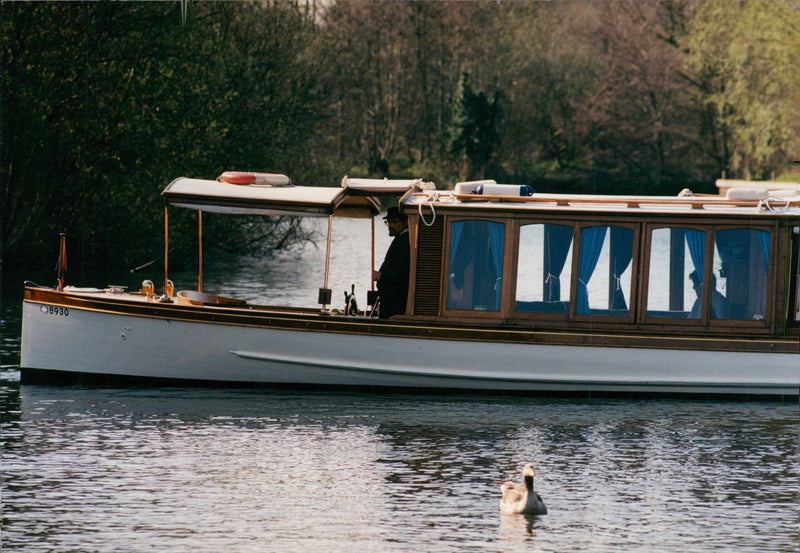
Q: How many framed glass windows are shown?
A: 5